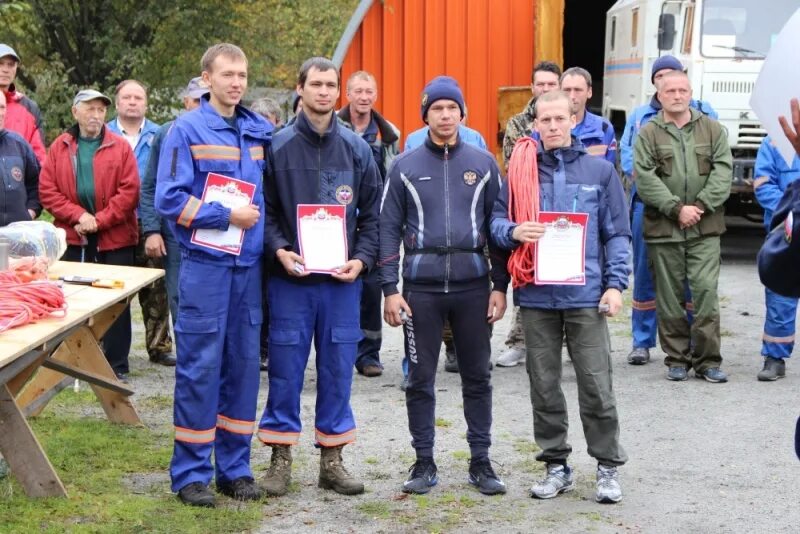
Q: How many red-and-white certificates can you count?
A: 3